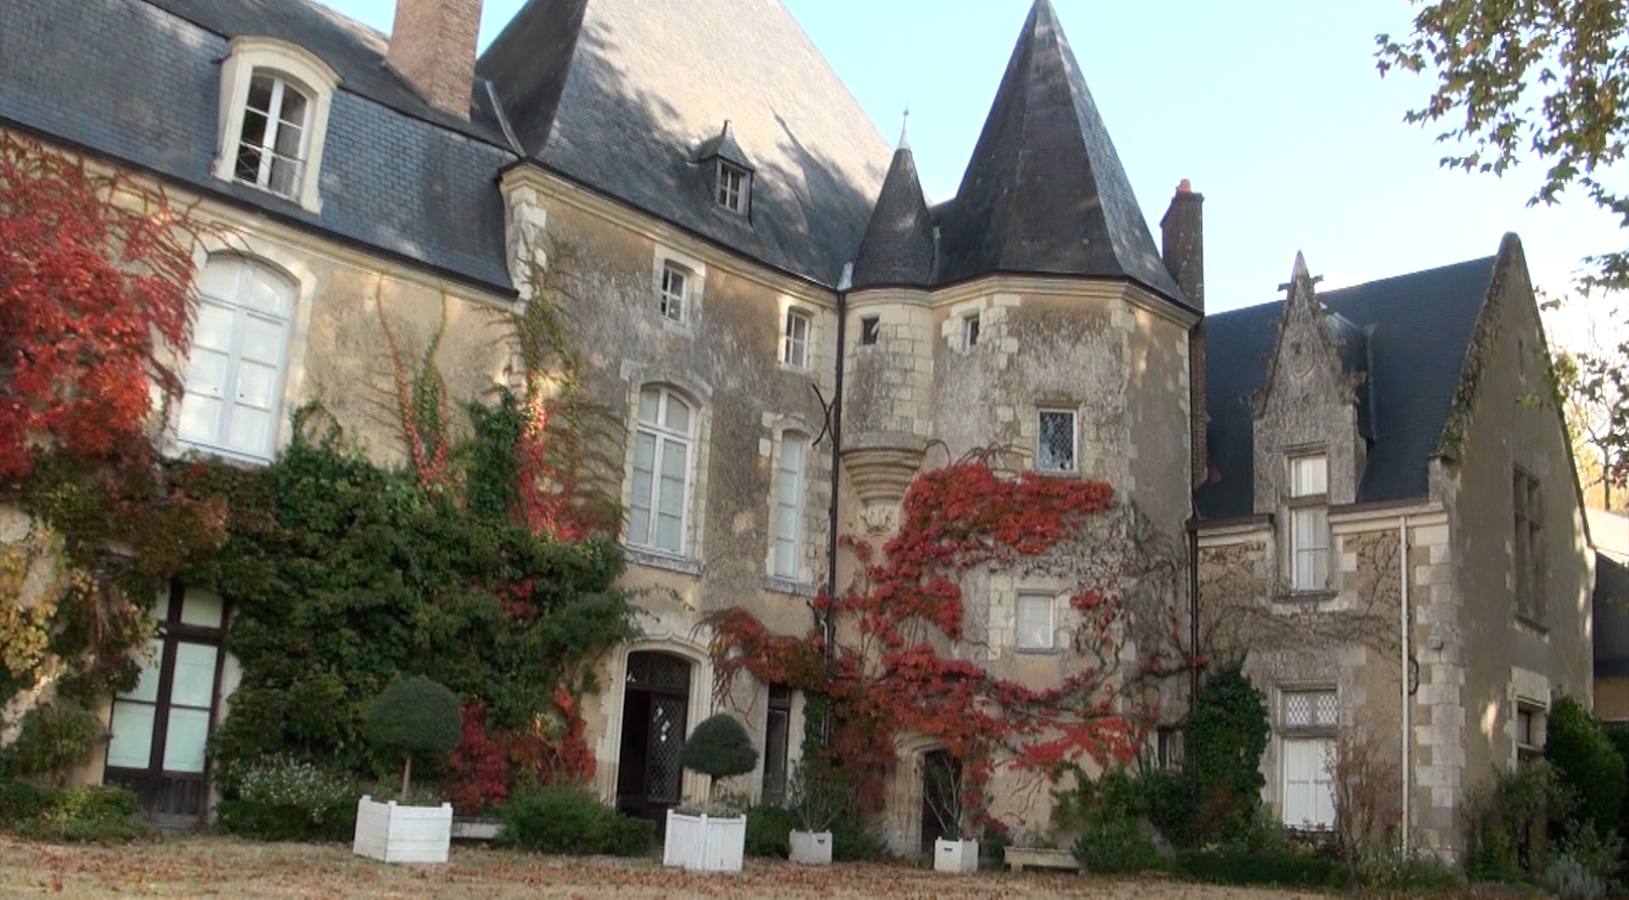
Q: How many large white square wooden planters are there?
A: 2